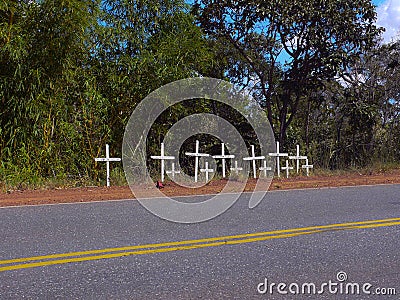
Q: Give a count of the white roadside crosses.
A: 13